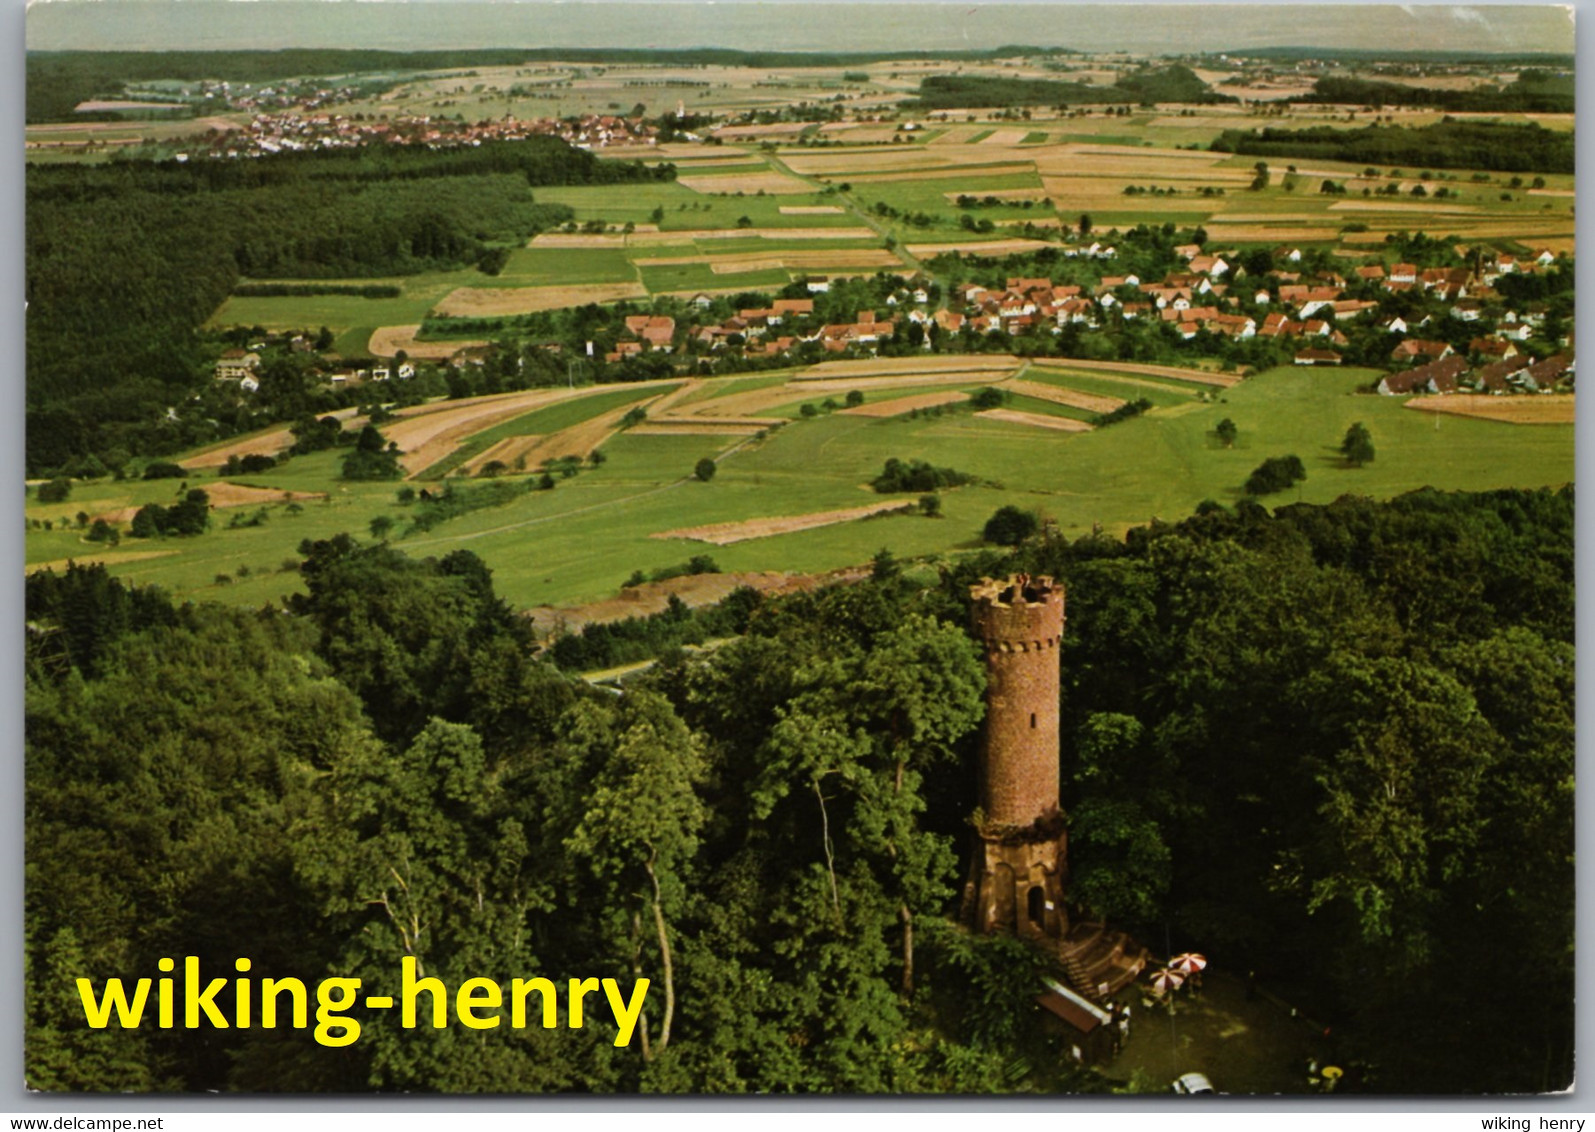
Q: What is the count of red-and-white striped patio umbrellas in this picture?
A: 2